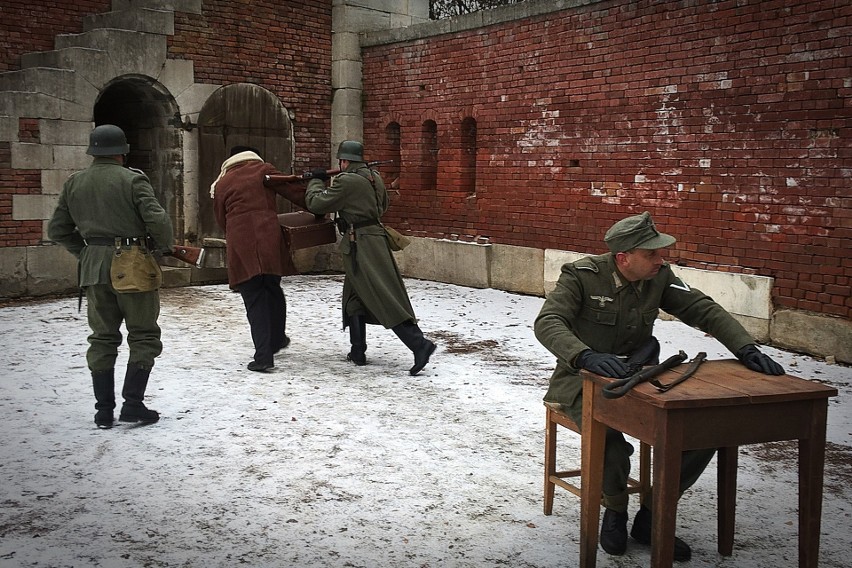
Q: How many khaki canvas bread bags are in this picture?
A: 2